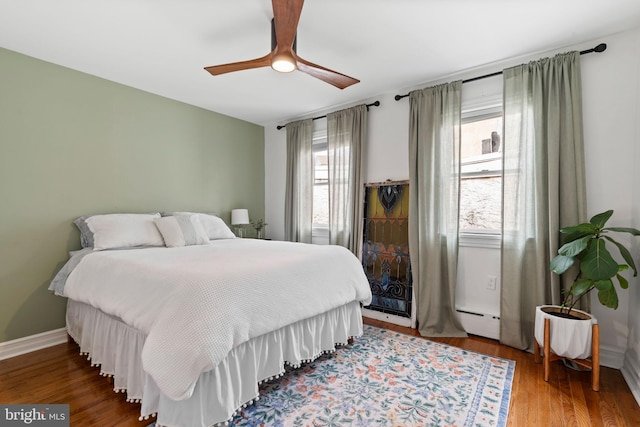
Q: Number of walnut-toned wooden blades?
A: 3